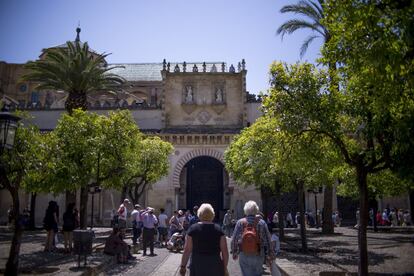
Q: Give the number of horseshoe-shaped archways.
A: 1